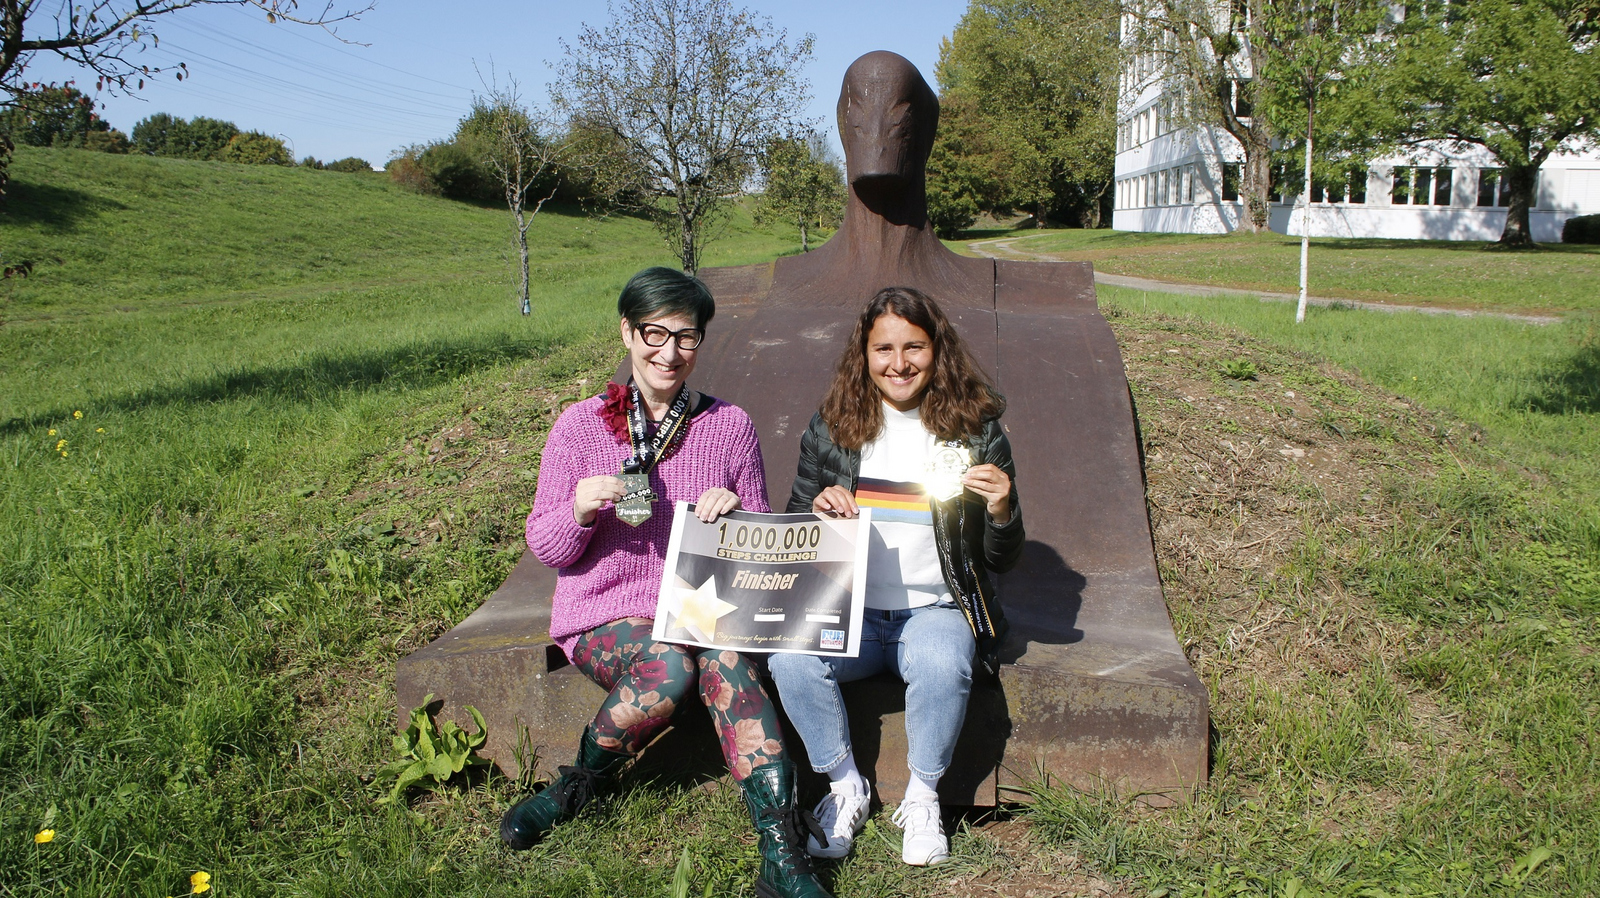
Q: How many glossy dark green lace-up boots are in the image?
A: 2